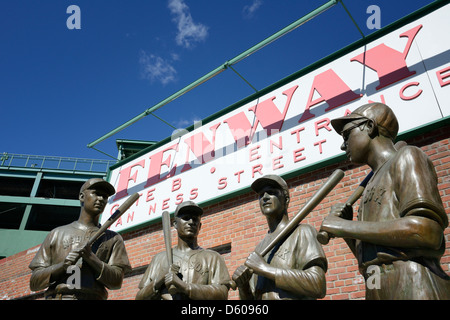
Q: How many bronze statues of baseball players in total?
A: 4